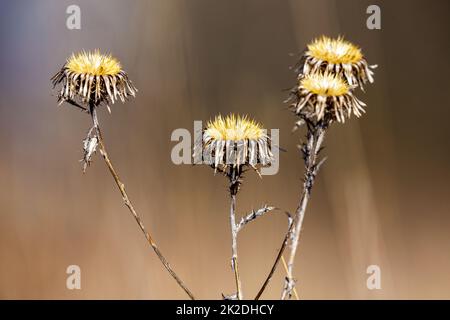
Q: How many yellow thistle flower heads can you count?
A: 4